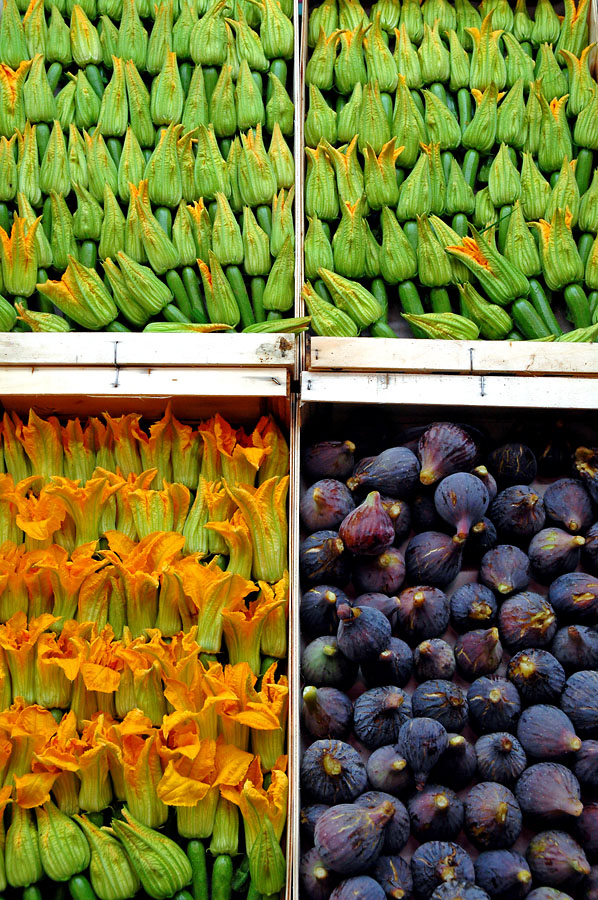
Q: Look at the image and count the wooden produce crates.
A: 4